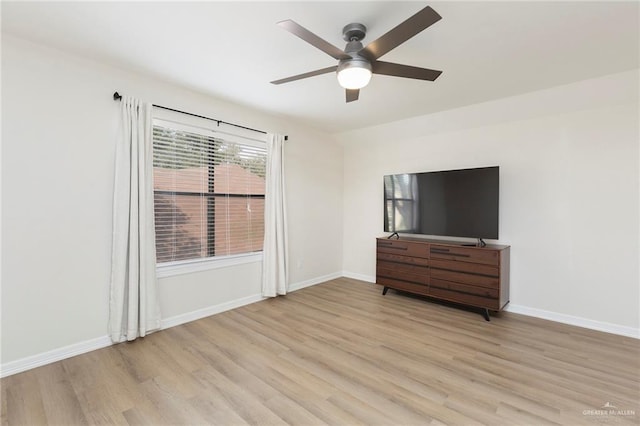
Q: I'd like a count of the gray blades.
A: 5